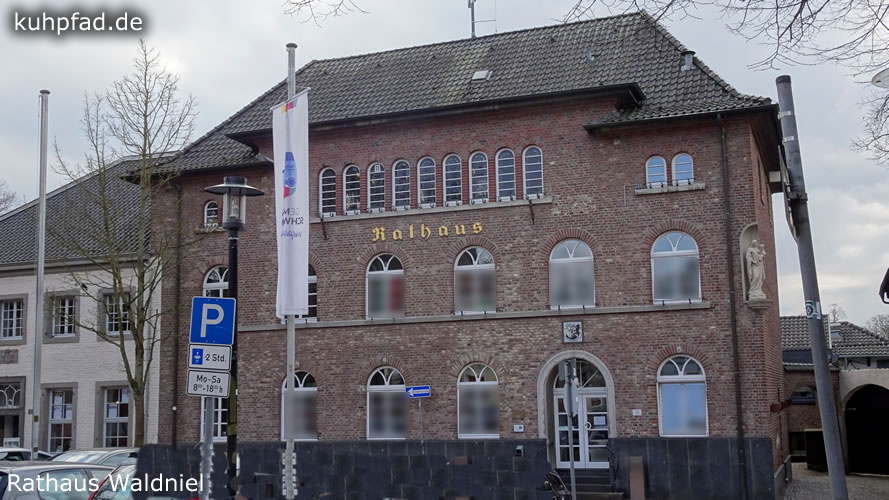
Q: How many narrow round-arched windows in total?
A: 12